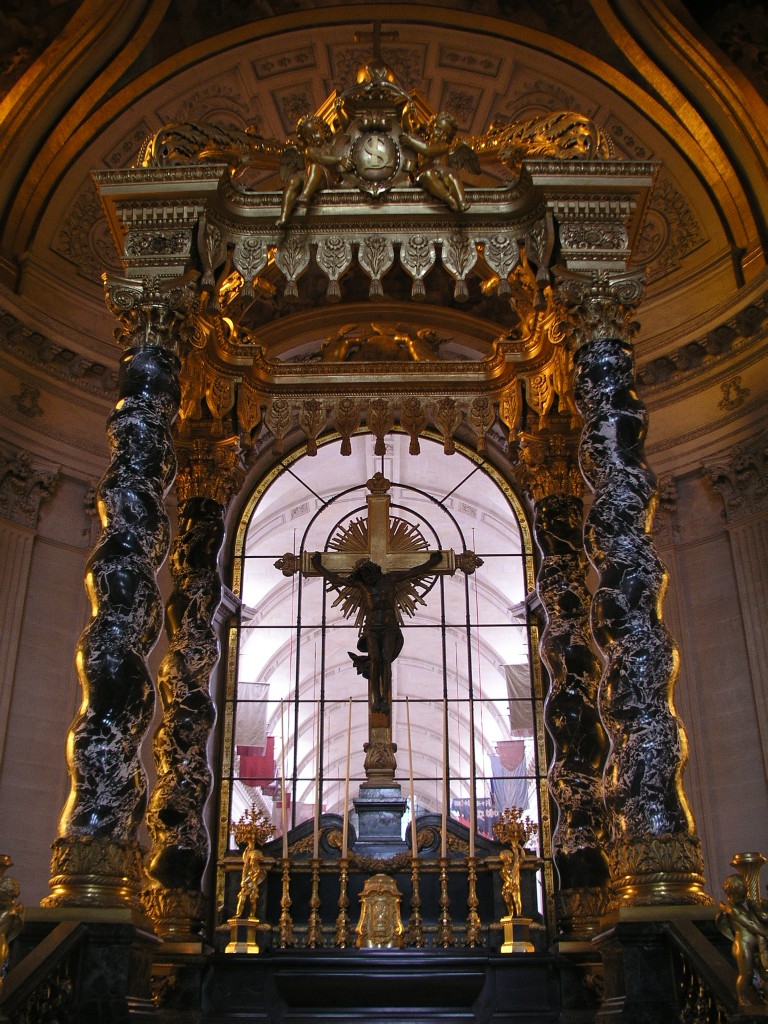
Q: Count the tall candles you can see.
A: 6